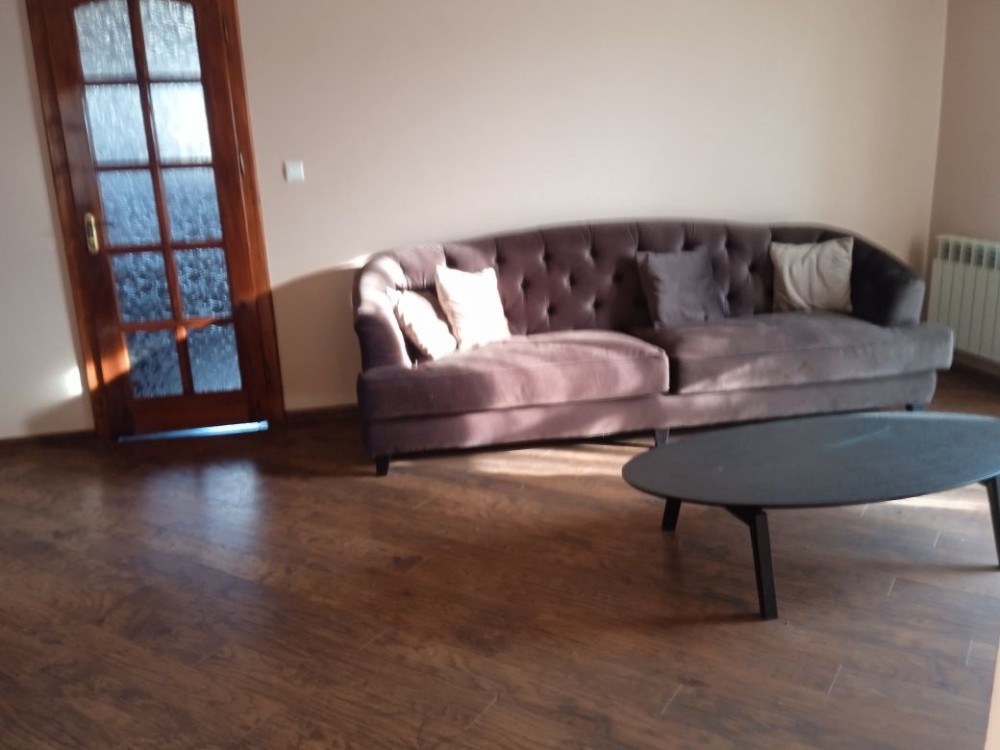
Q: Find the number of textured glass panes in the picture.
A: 10